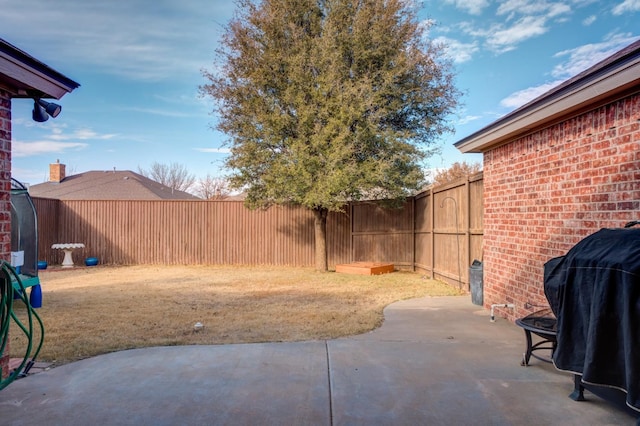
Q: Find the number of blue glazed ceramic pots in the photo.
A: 2